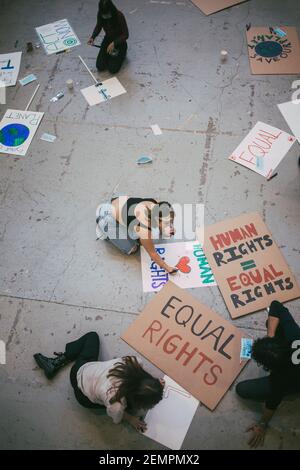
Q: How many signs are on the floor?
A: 12